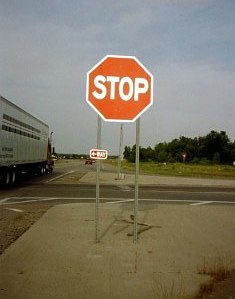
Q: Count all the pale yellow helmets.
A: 0